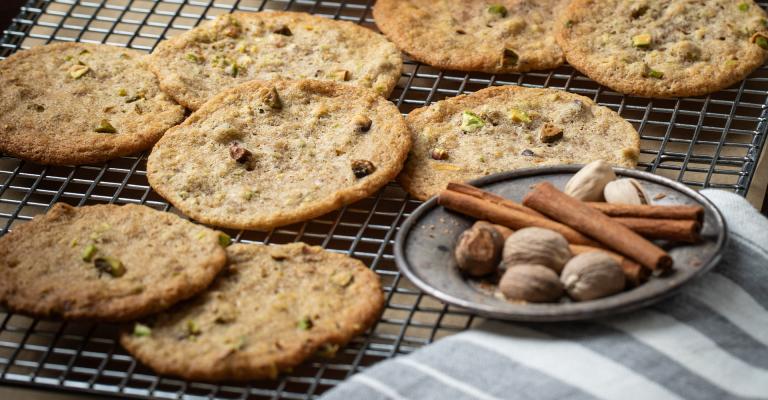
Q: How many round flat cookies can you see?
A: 8